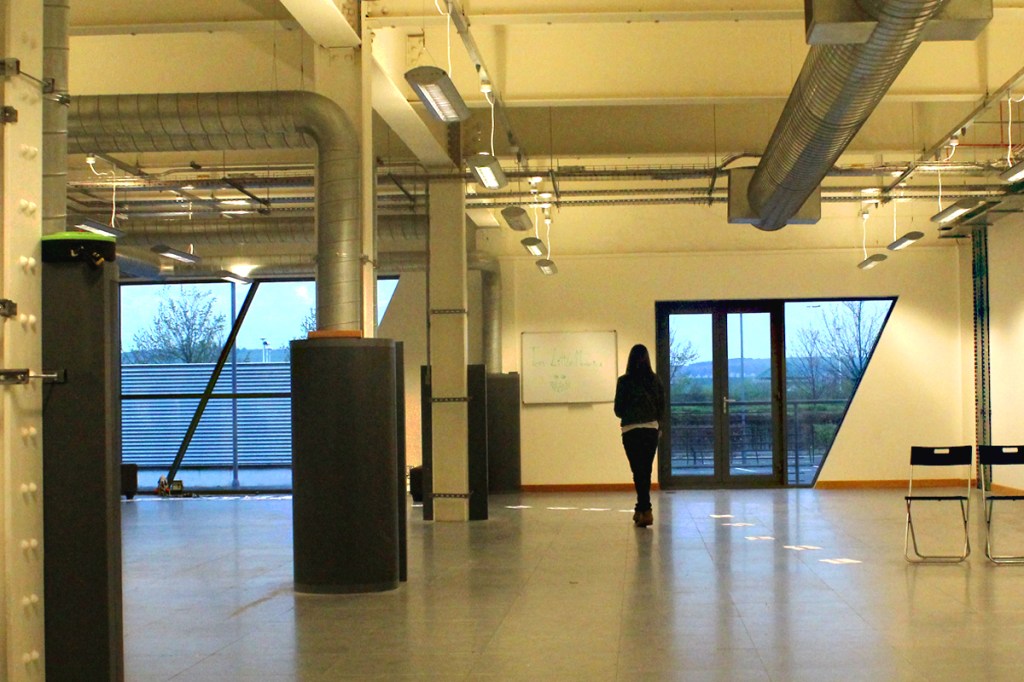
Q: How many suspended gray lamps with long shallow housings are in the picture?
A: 12